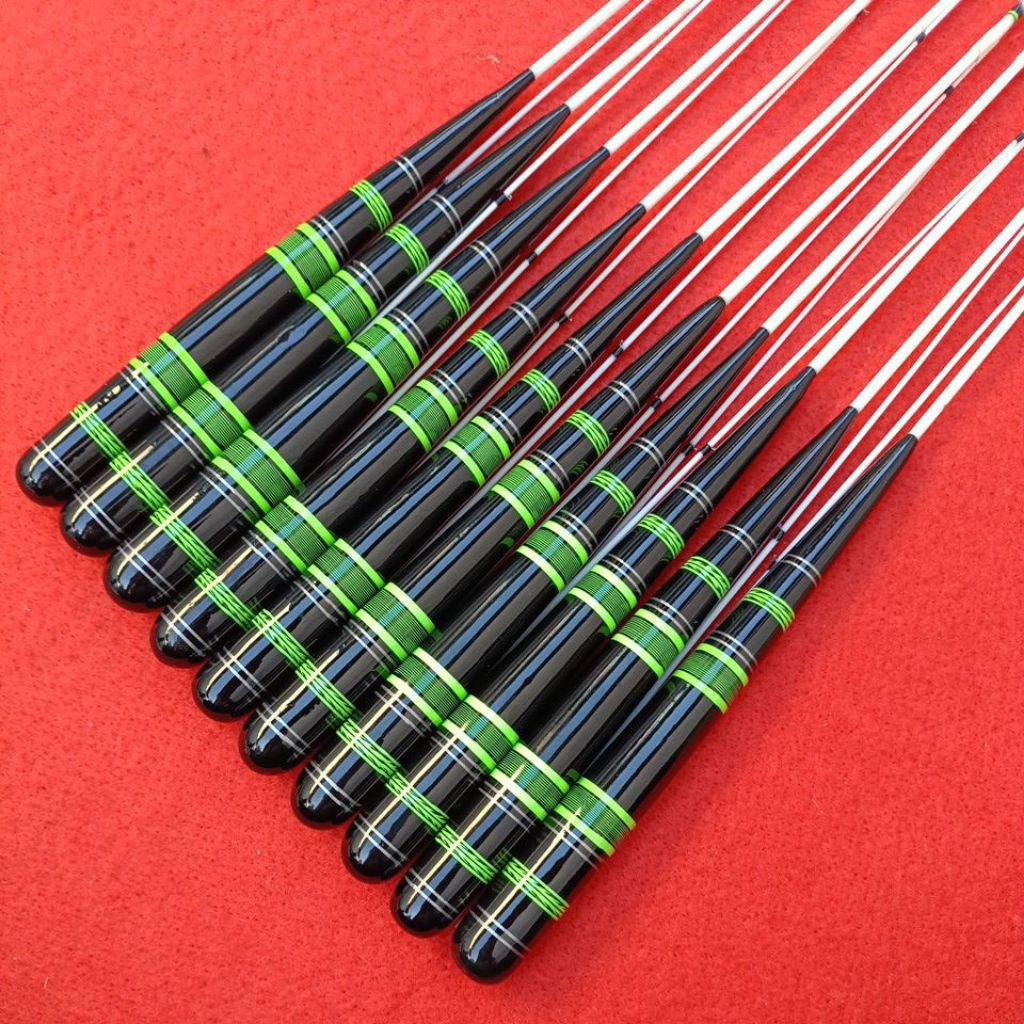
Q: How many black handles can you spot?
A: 10